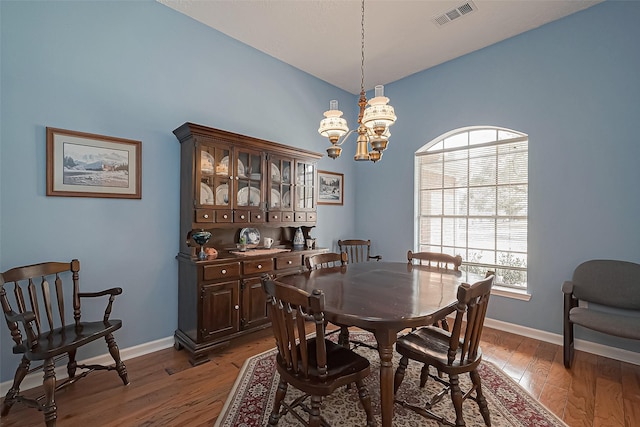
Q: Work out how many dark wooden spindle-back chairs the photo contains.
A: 6